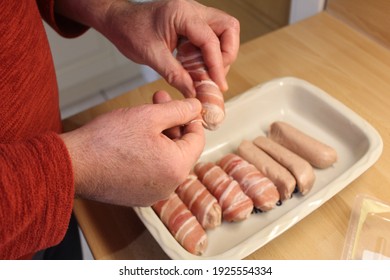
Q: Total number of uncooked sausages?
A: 8